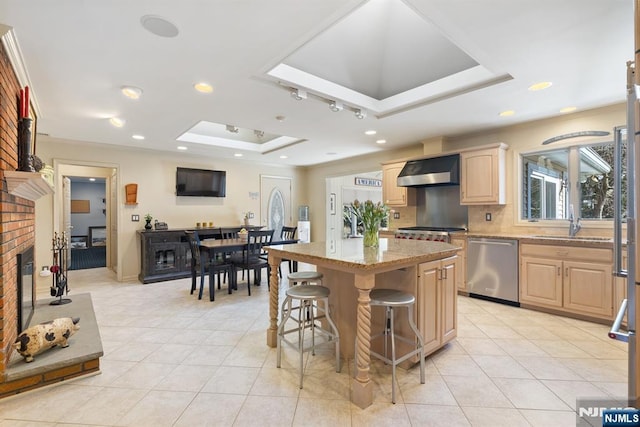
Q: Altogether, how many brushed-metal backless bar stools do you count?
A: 3